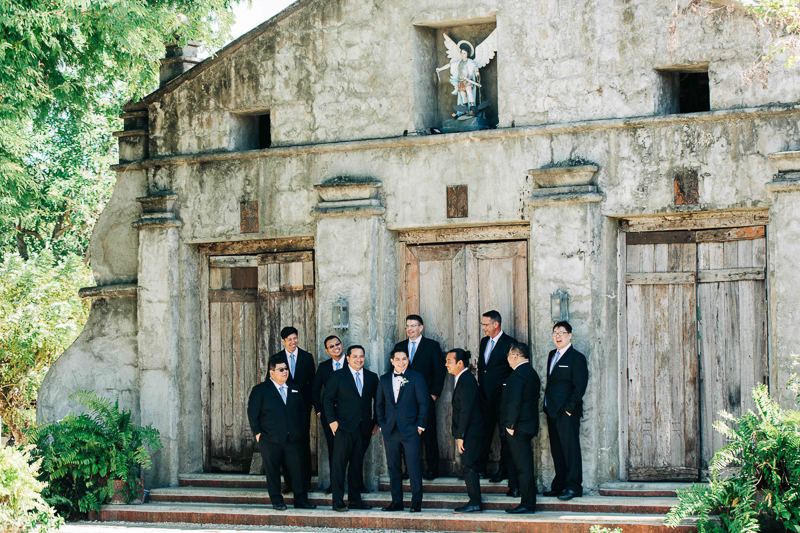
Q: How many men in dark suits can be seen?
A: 10